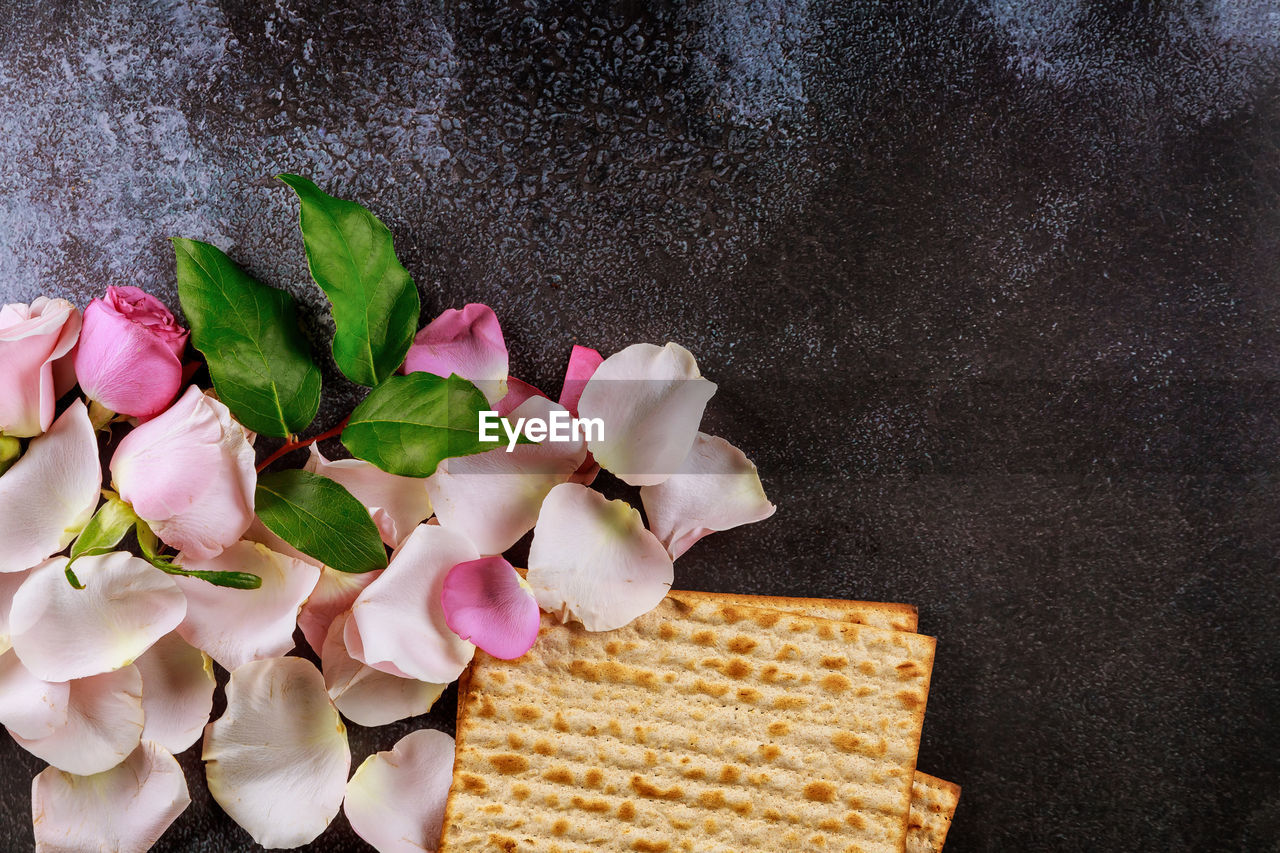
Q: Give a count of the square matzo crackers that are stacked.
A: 3